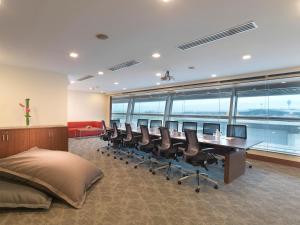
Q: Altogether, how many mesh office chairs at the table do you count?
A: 13